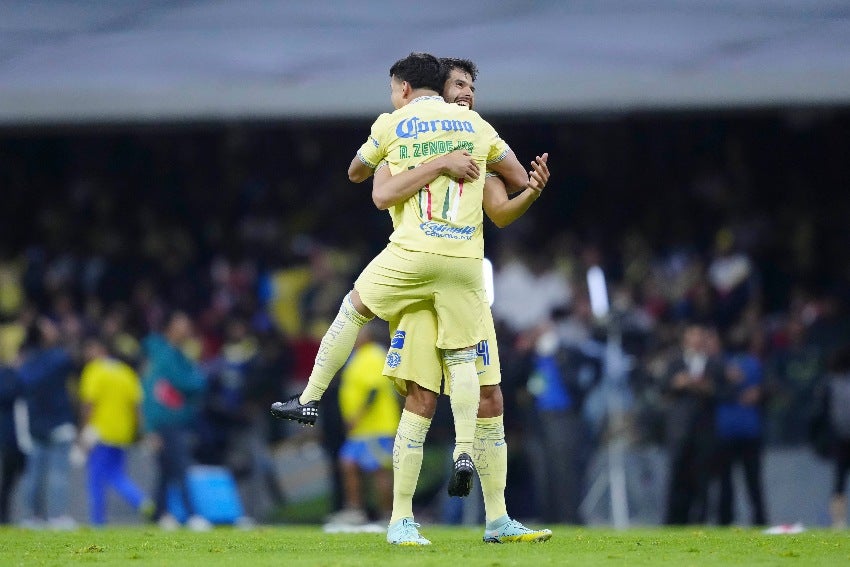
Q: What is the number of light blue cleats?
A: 2